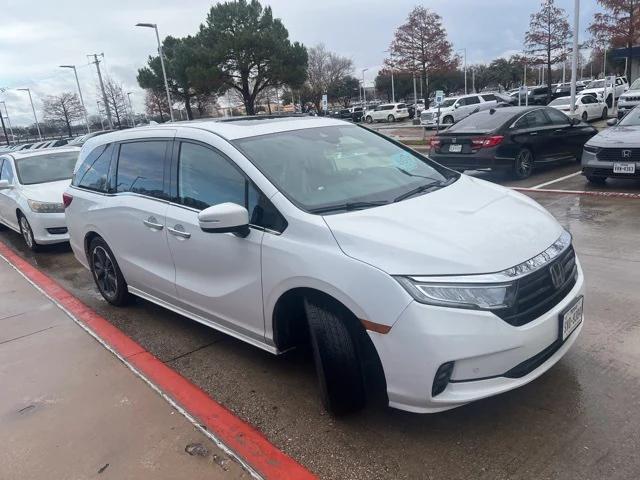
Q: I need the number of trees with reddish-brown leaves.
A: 3